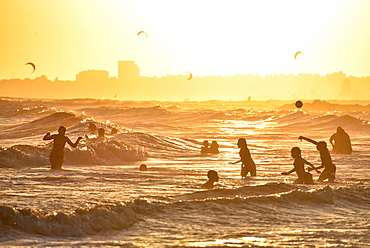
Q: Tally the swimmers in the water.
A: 12